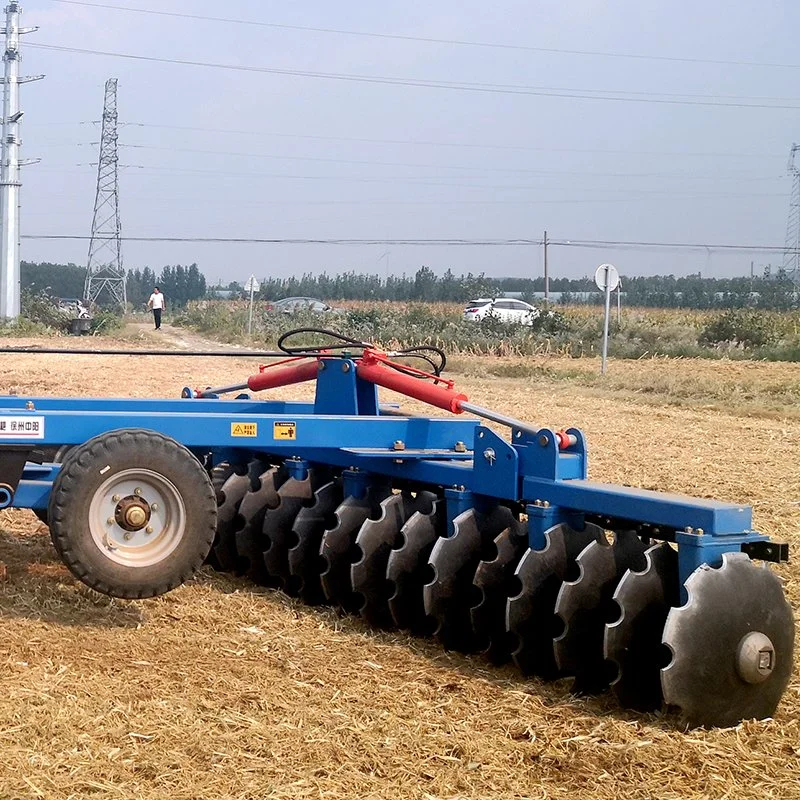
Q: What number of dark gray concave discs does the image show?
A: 13